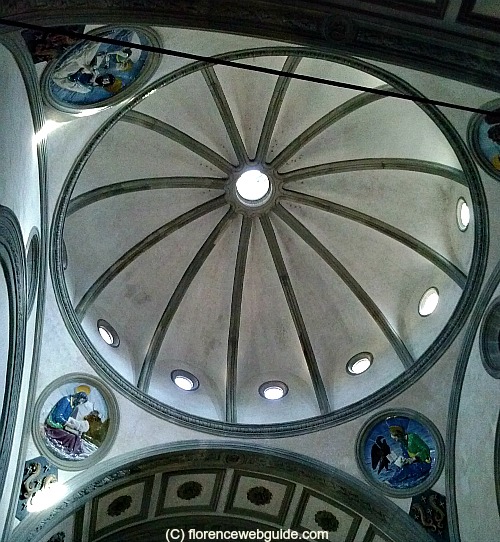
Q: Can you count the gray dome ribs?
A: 12